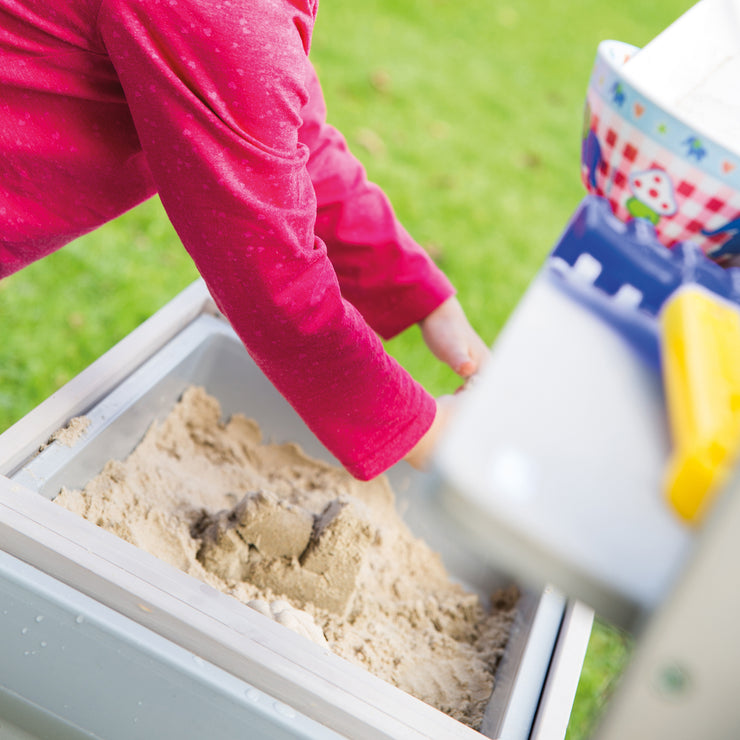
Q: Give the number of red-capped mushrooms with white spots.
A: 0